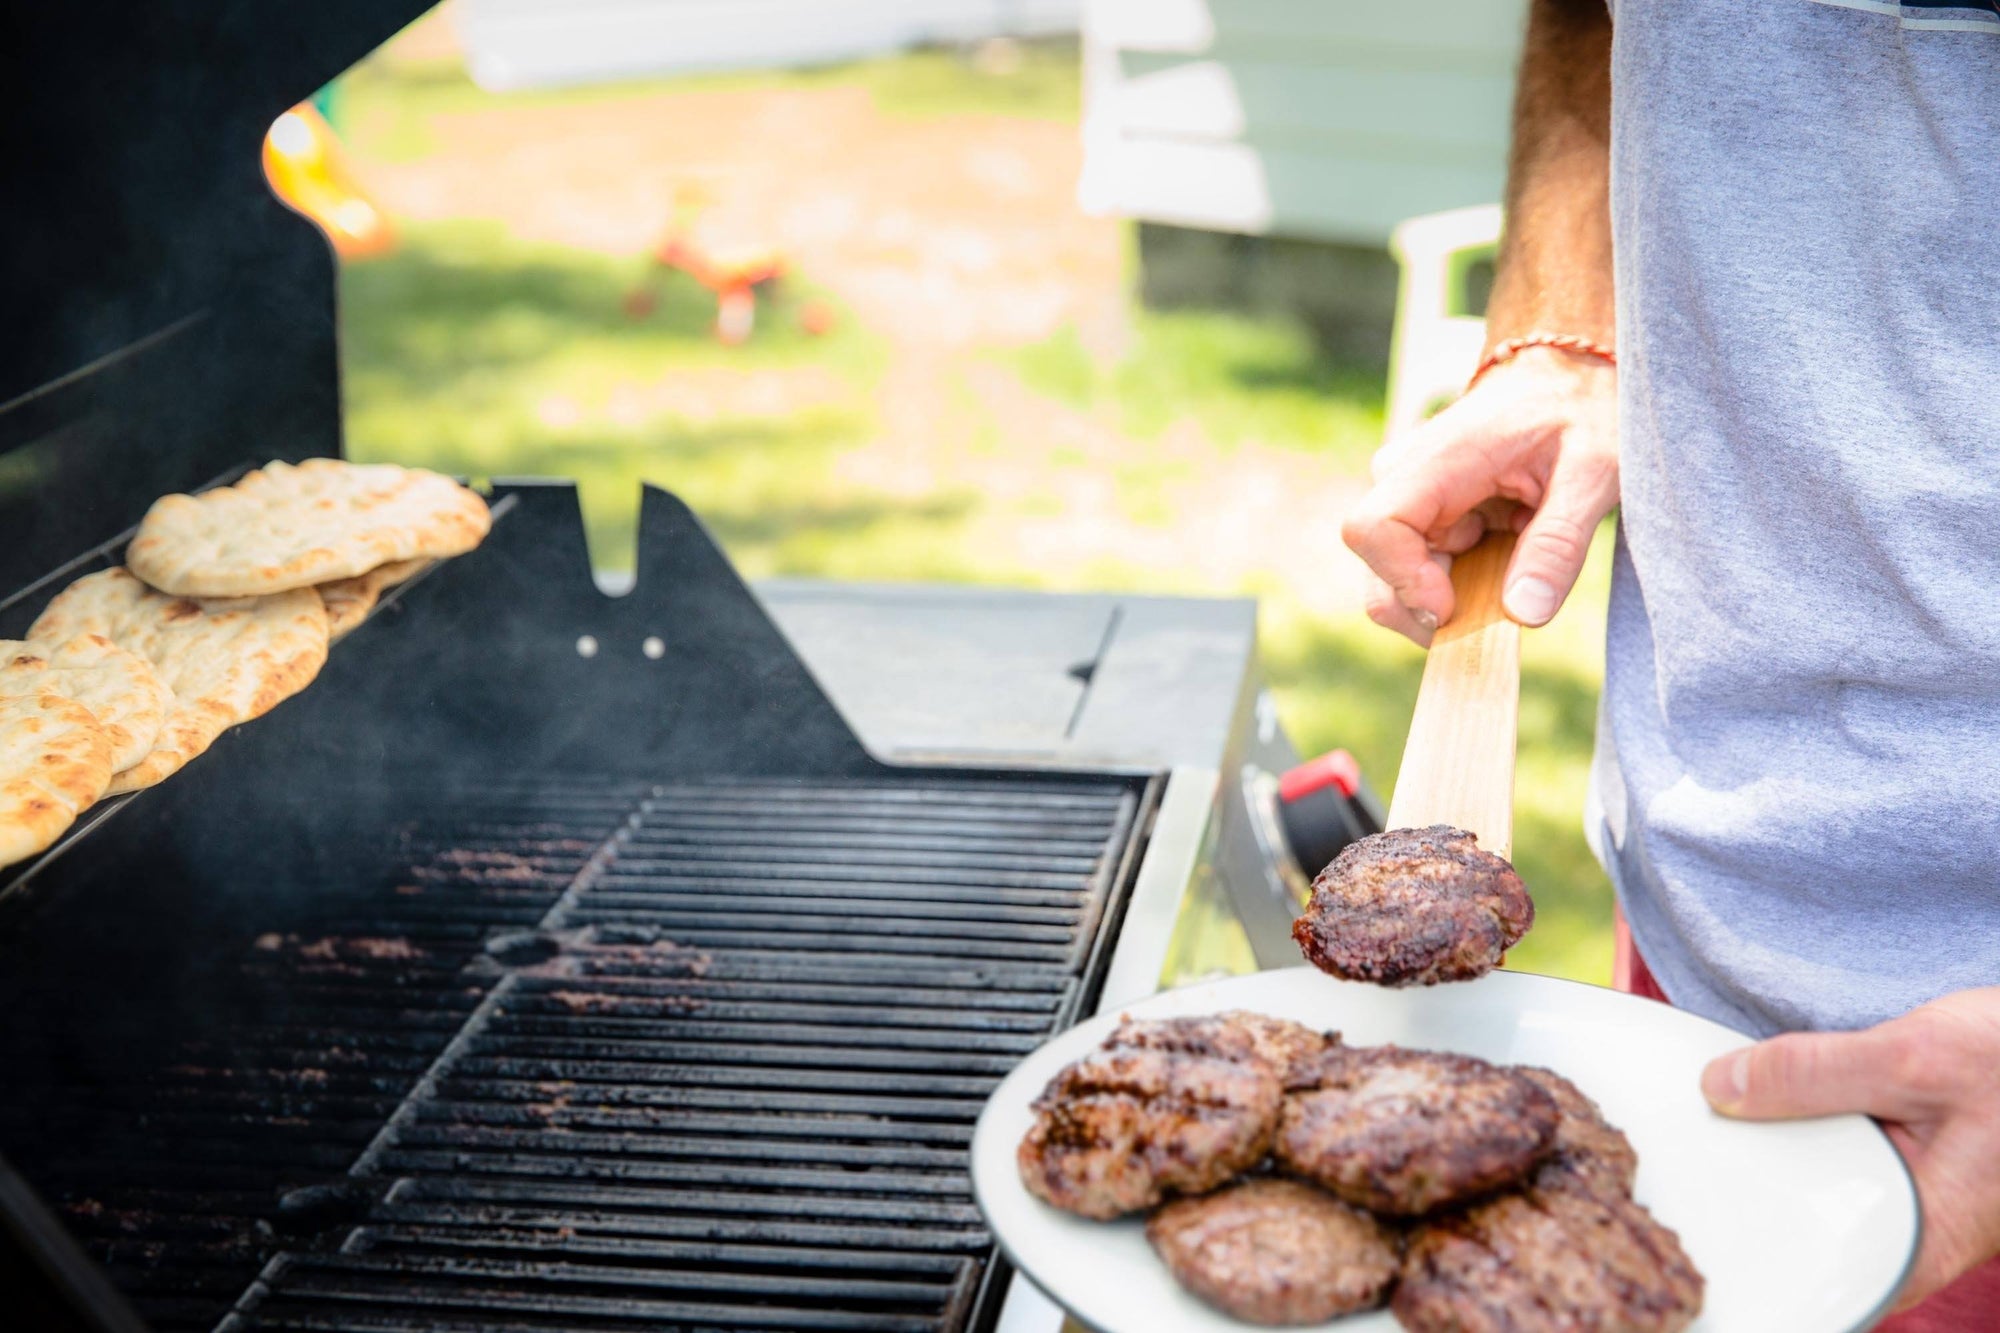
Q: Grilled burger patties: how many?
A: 7